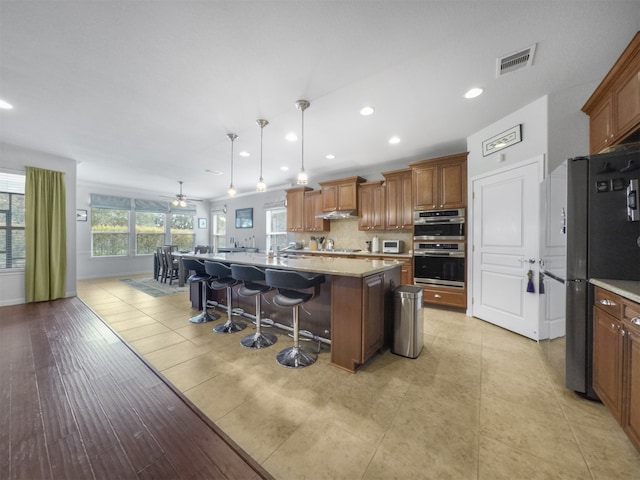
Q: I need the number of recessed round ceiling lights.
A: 8